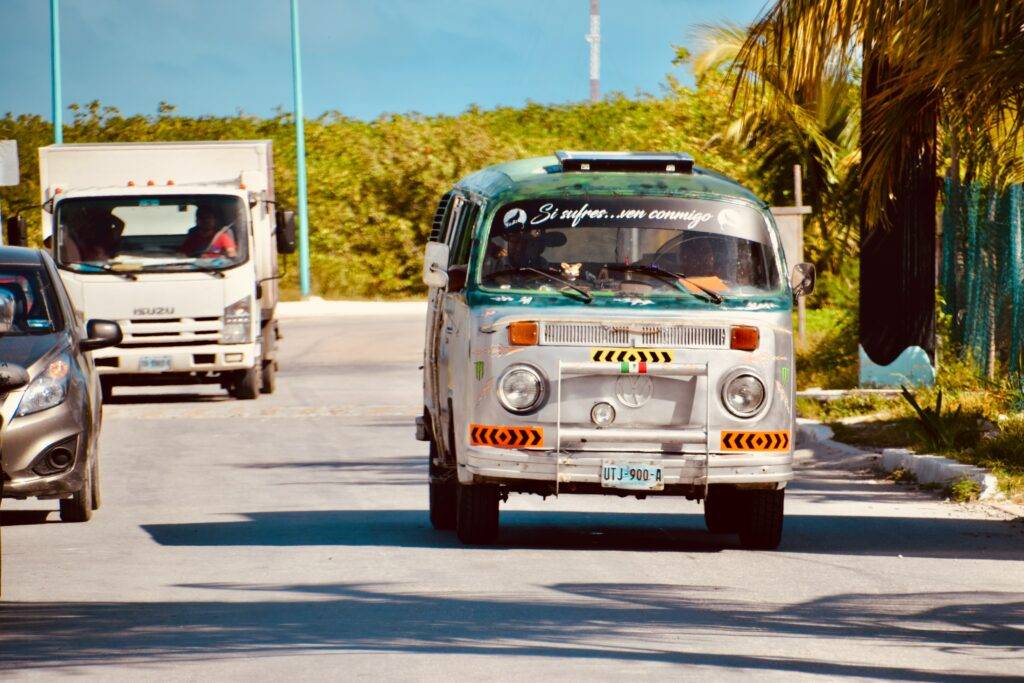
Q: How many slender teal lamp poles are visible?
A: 2